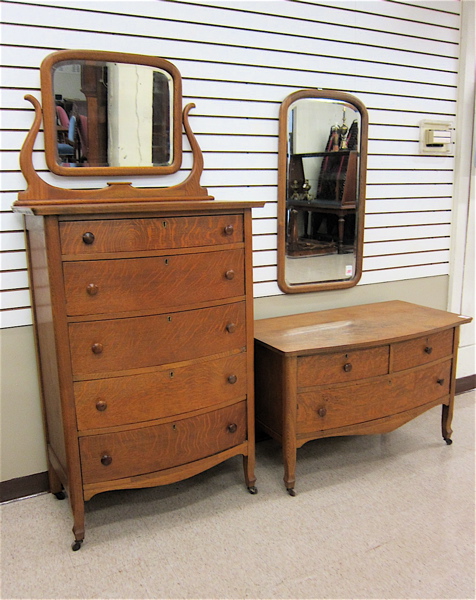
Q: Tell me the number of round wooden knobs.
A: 14